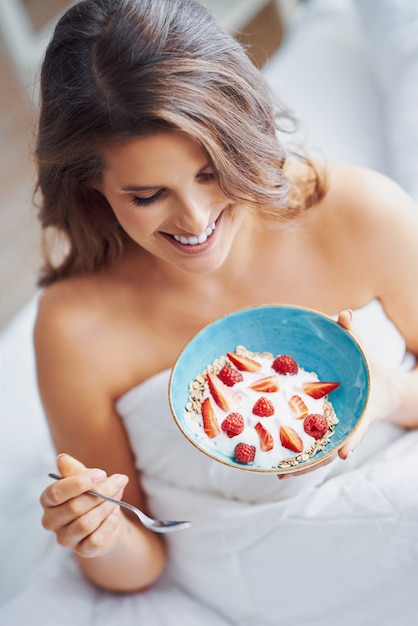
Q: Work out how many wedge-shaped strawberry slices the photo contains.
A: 8